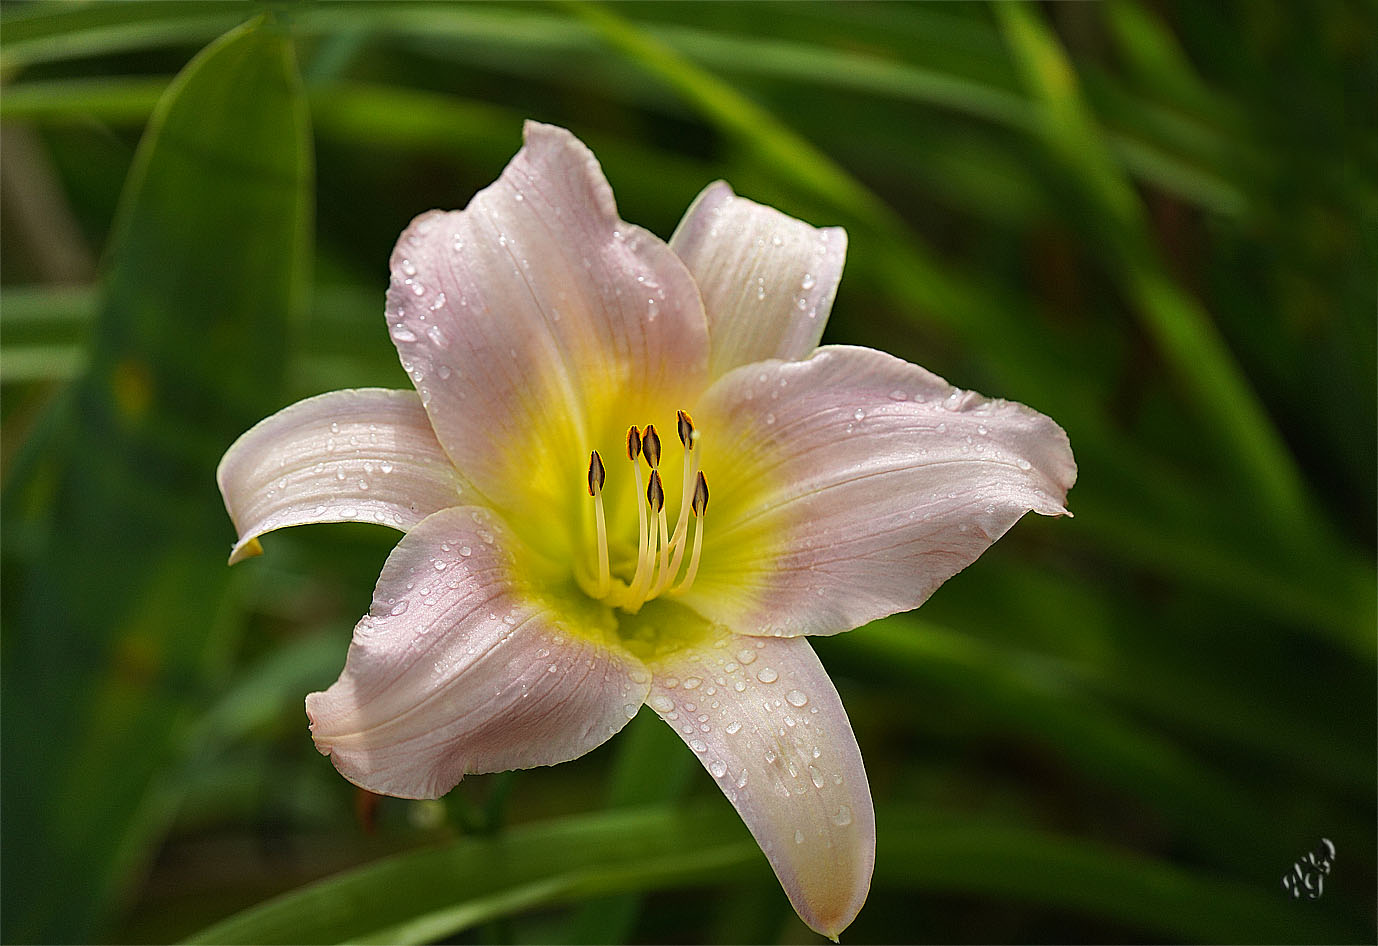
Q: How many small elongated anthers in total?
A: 6